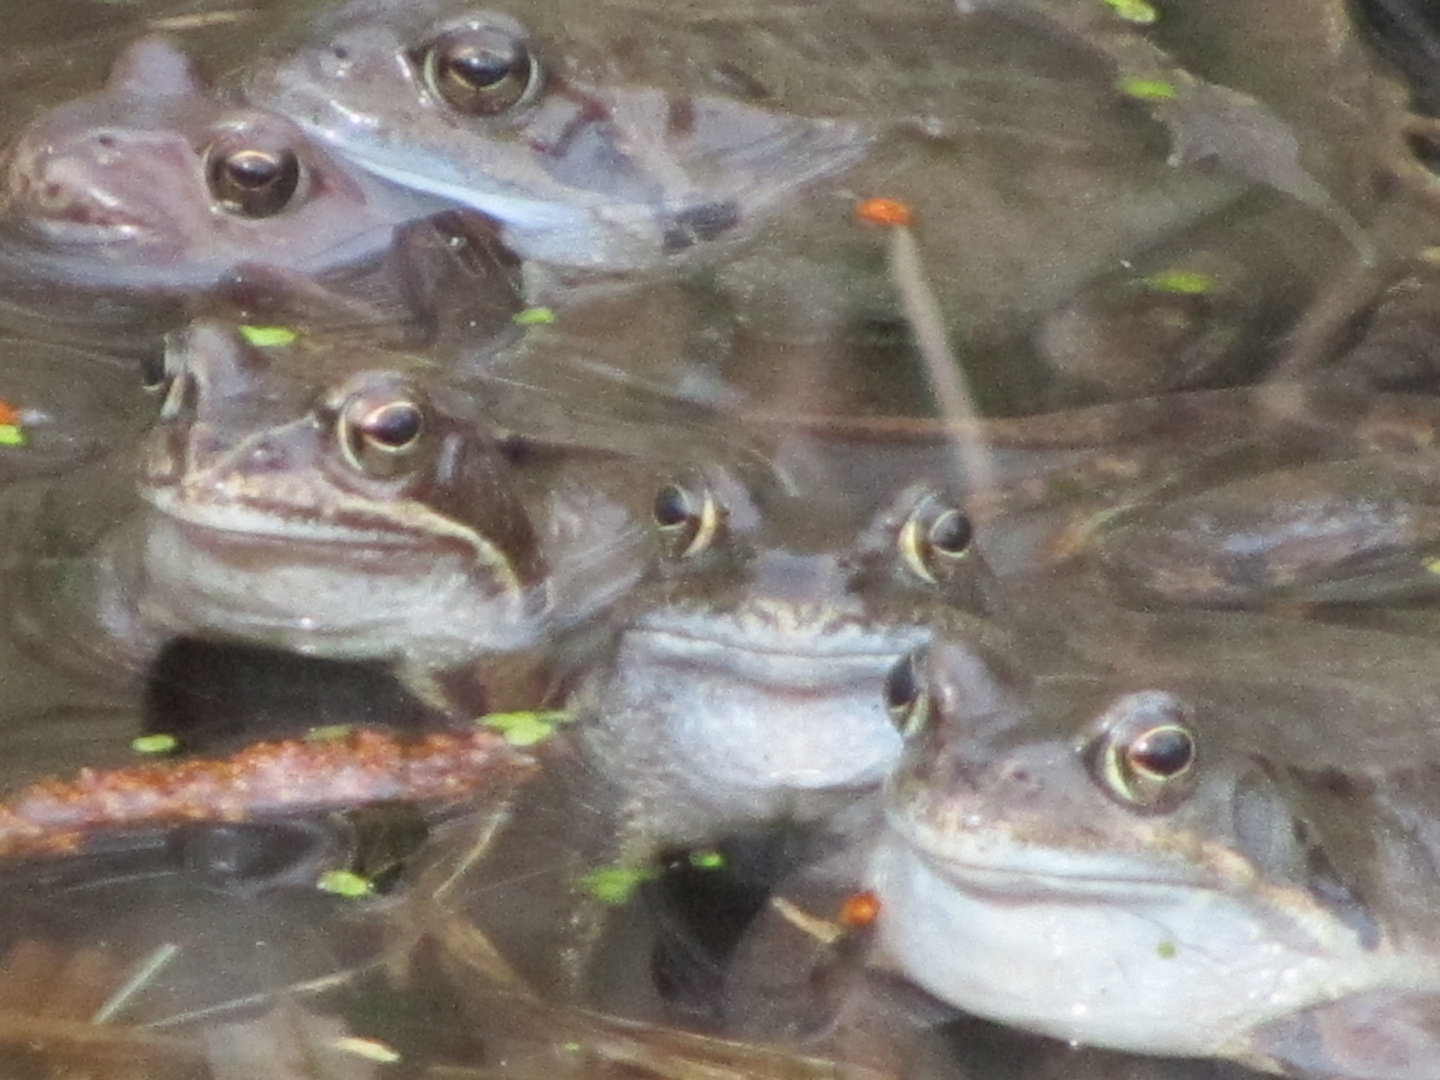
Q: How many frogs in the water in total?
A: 5